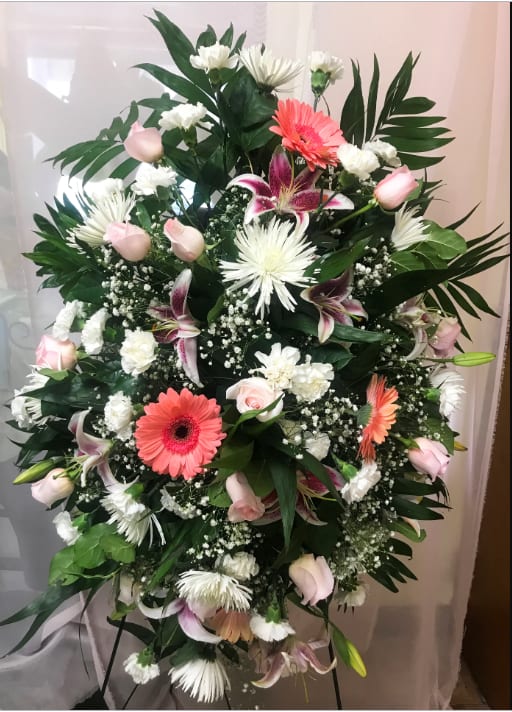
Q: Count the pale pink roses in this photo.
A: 11